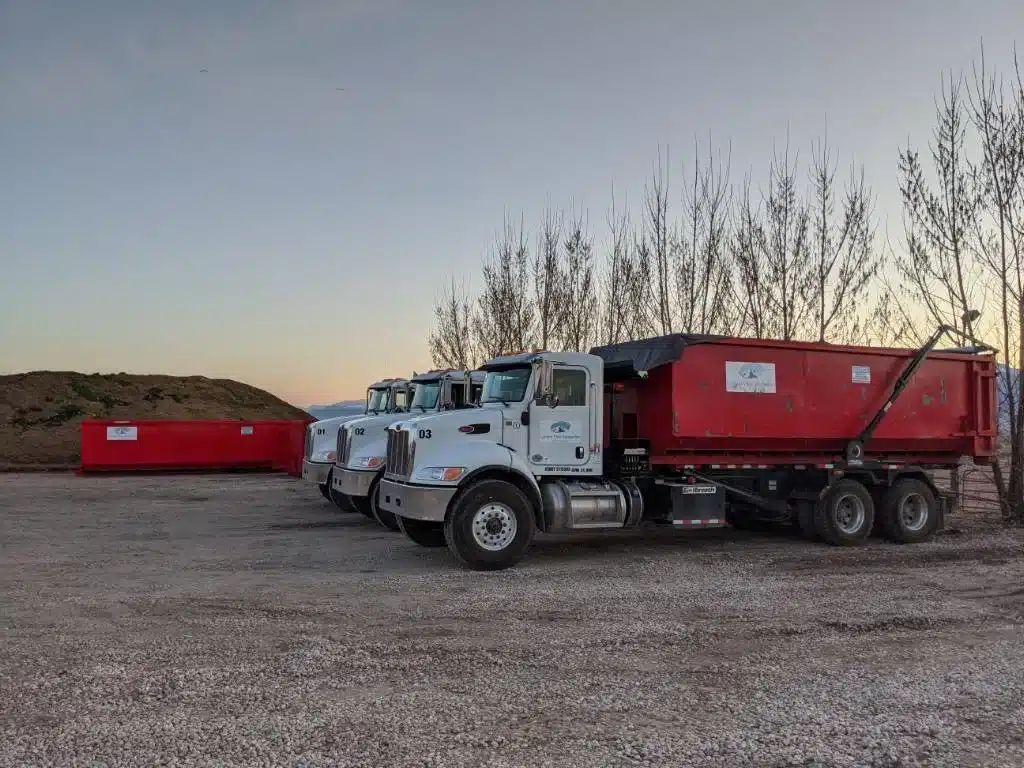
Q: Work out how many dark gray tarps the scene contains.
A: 1